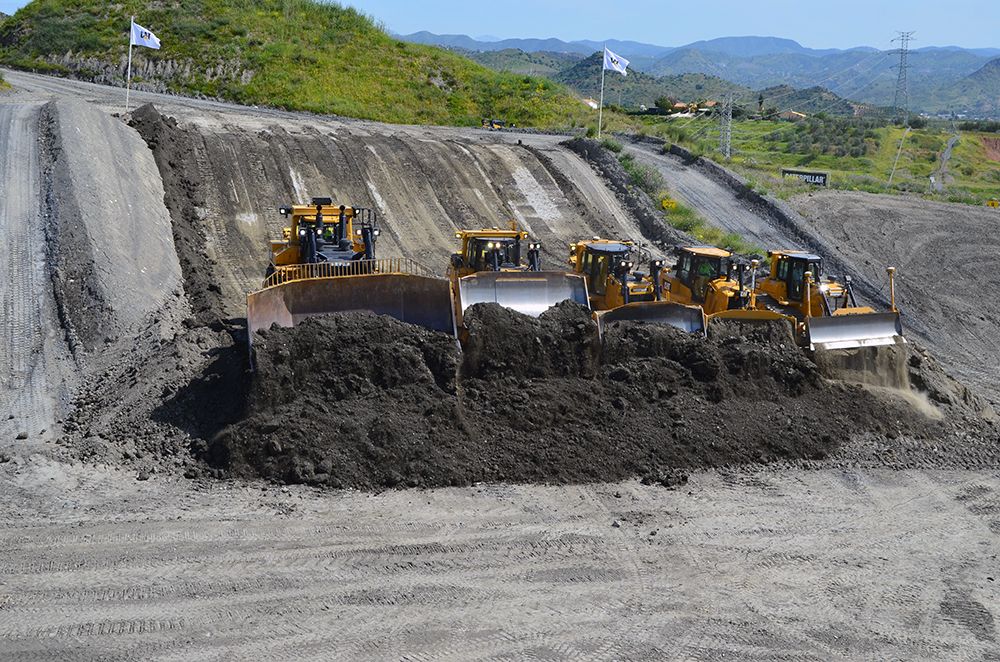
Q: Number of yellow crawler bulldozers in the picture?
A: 5